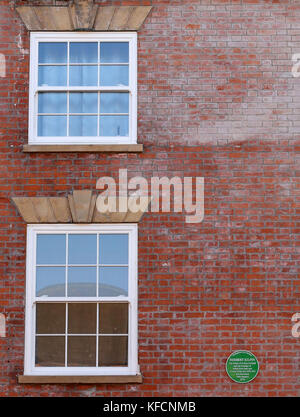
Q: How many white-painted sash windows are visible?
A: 2